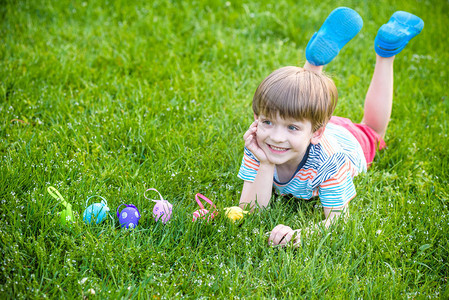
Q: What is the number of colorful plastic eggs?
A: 6